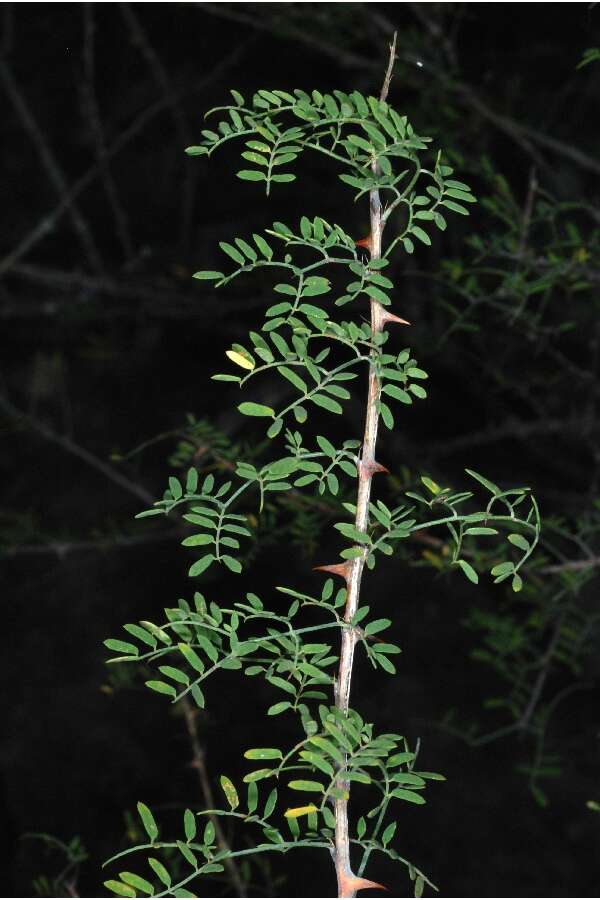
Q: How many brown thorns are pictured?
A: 6